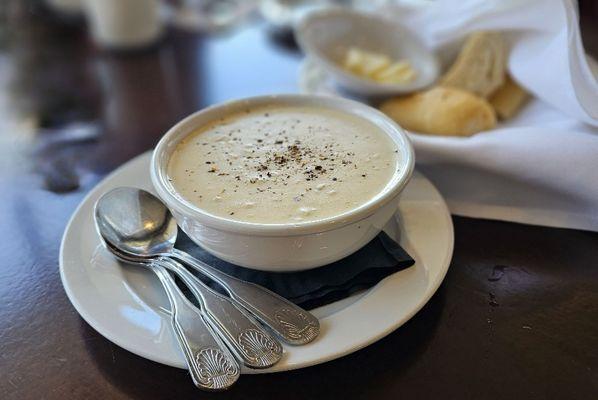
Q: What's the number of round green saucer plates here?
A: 0